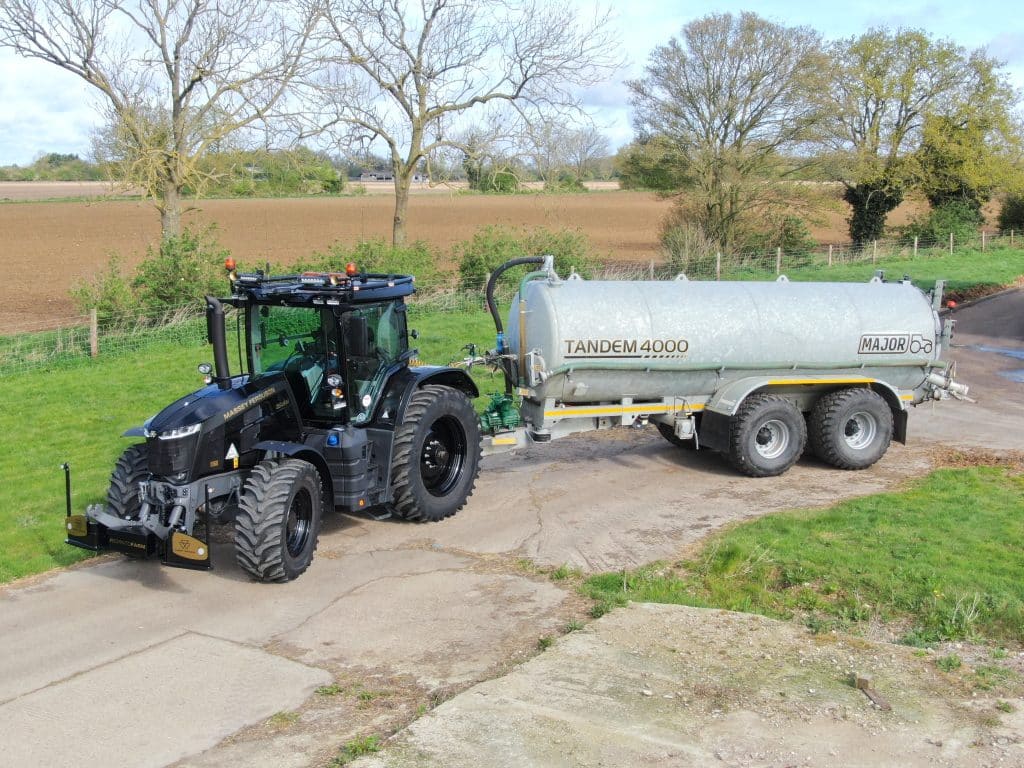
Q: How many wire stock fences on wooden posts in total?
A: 1